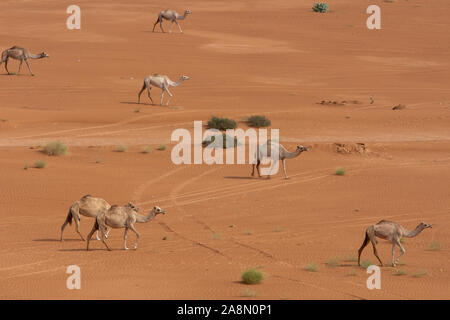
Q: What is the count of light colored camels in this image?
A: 1